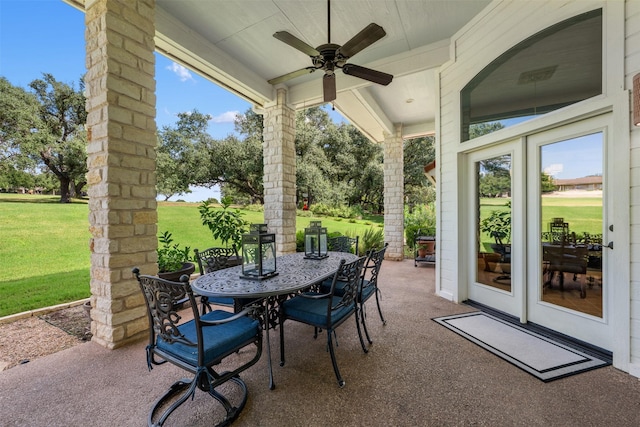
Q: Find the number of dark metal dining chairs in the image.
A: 6